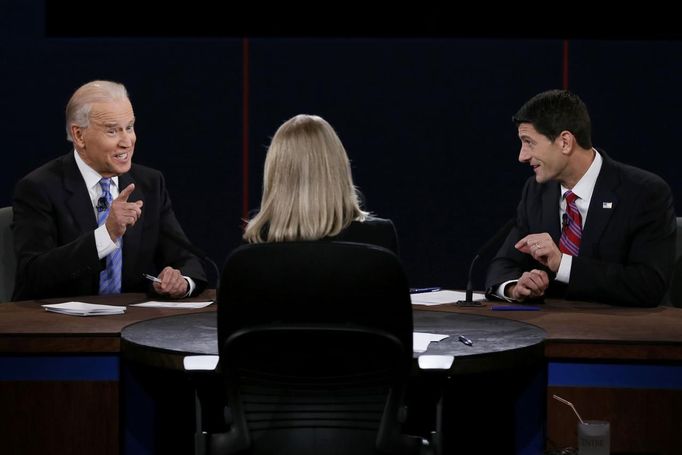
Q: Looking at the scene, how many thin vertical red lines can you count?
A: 2